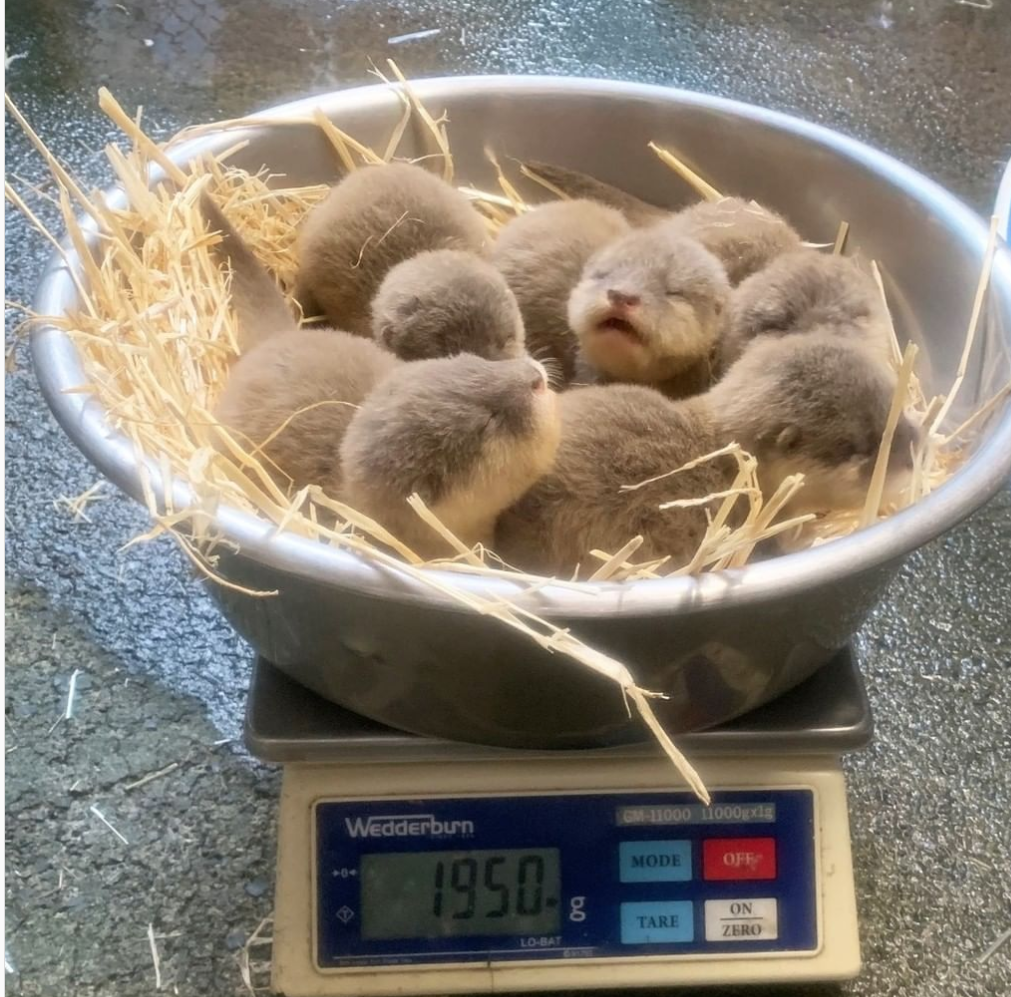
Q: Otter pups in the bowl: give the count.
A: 5